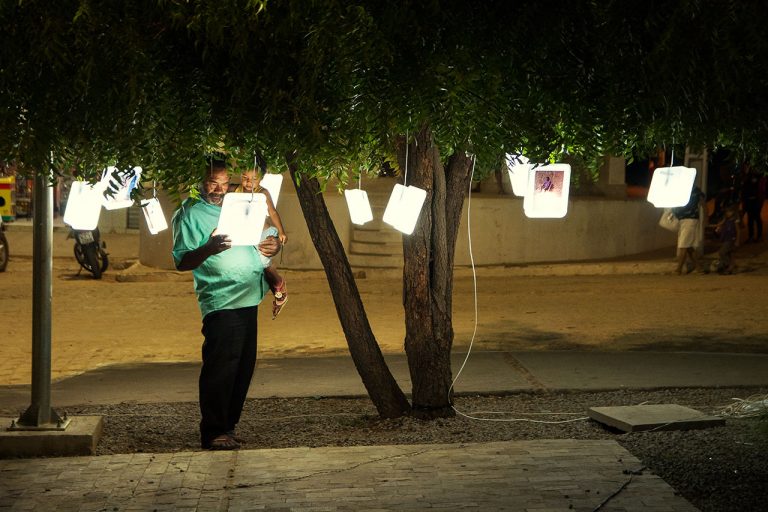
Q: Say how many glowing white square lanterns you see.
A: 10